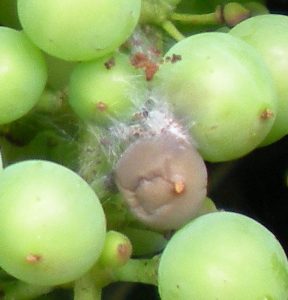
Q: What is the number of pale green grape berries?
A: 7